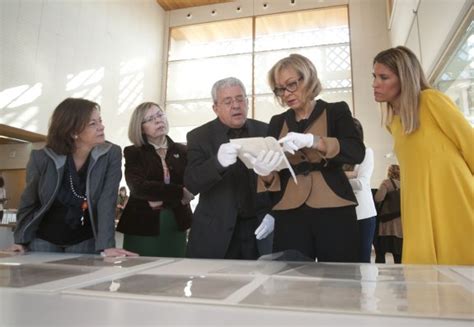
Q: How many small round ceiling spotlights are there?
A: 5